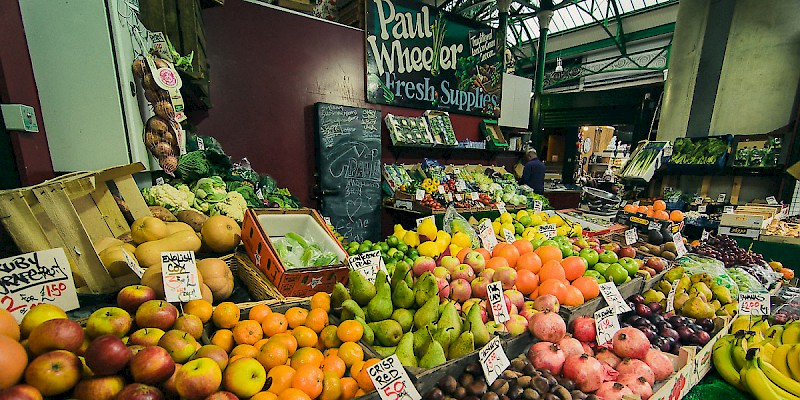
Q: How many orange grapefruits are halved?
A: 0